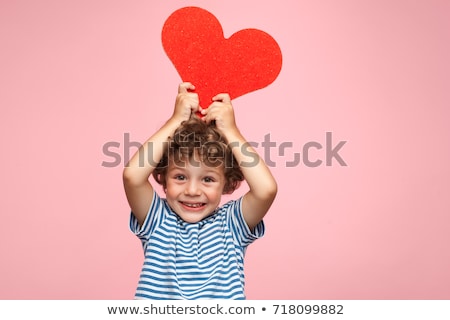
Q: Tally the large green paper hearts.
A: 0